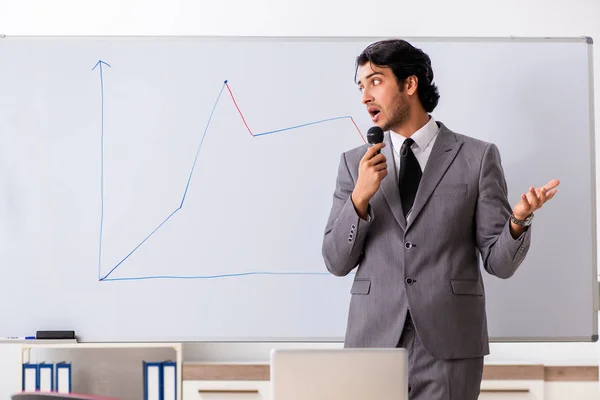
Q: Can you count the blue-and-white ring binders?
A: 5